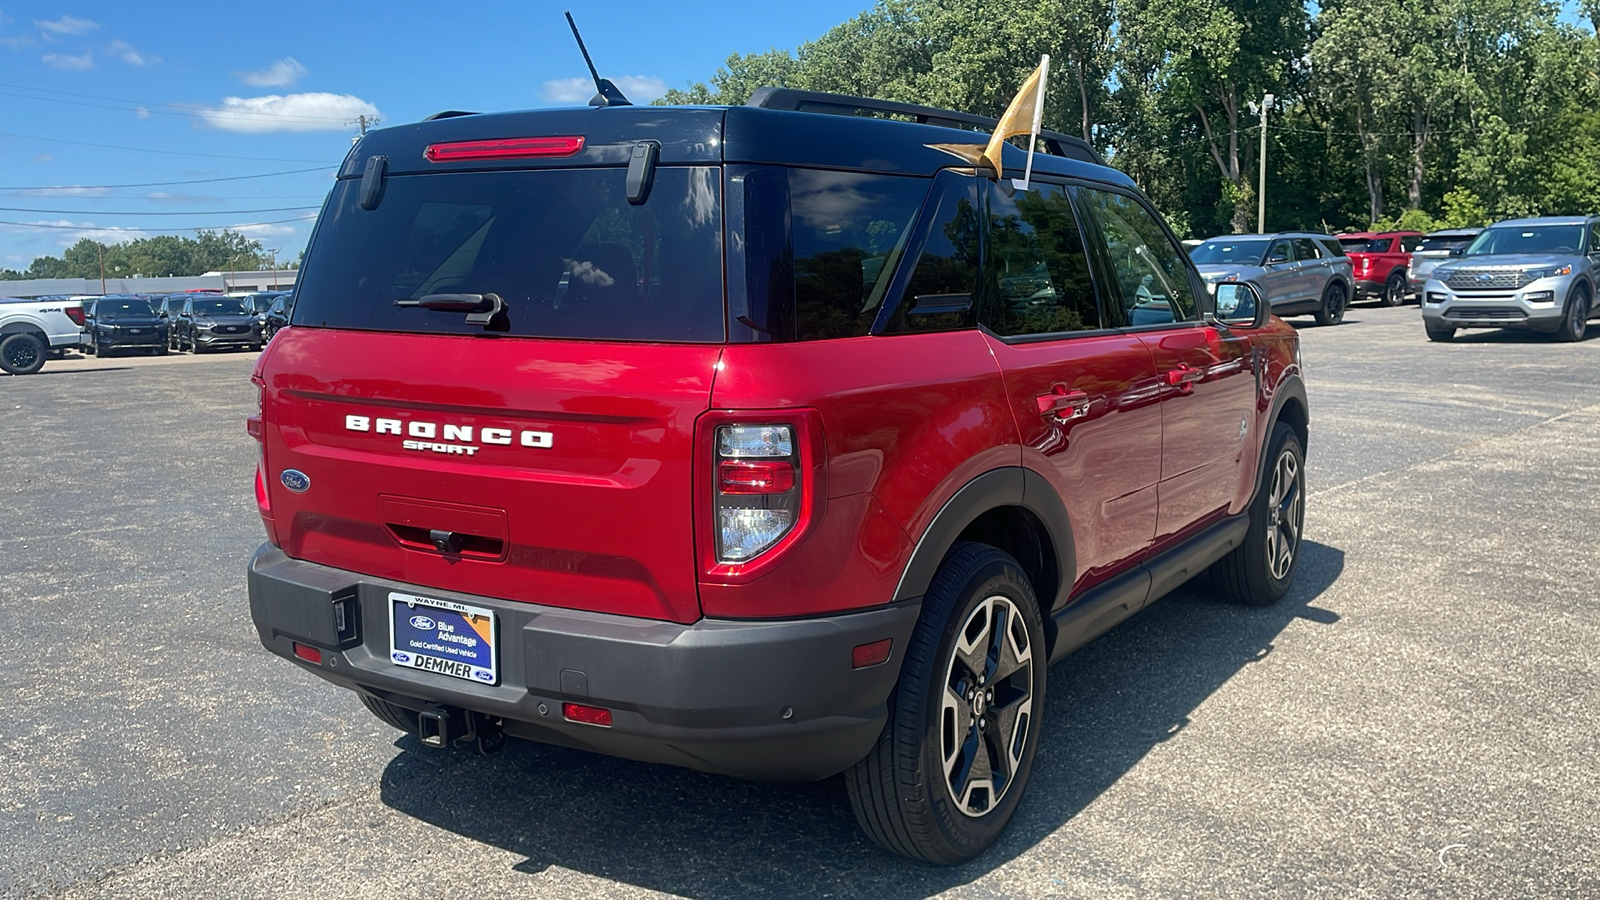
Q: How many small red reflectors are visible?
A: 3